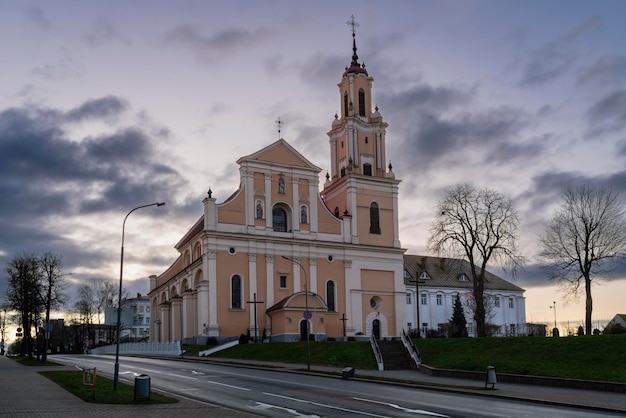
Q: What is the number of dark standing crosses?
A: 3